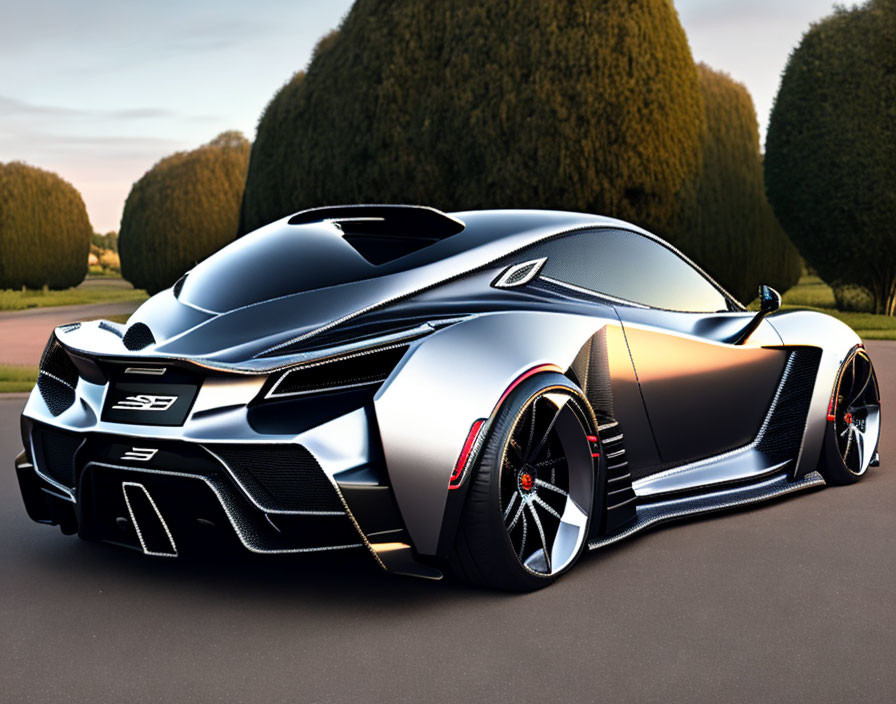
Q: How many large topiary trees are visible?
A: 5